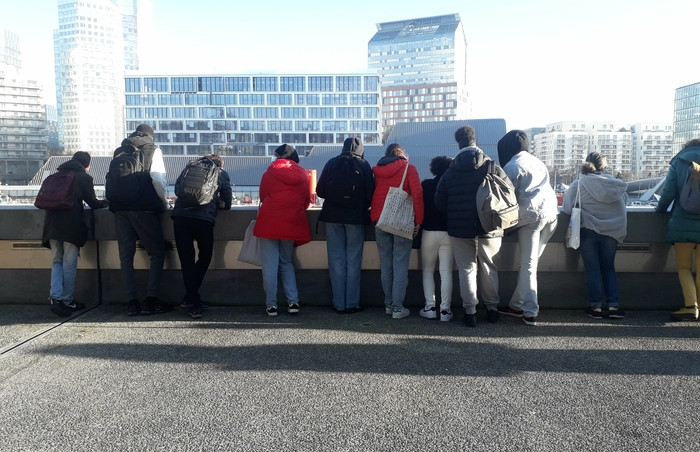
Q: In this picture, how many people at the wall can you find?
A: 11